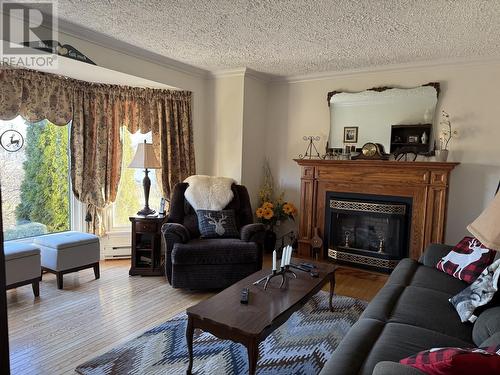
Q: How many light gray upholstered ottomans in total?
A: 2